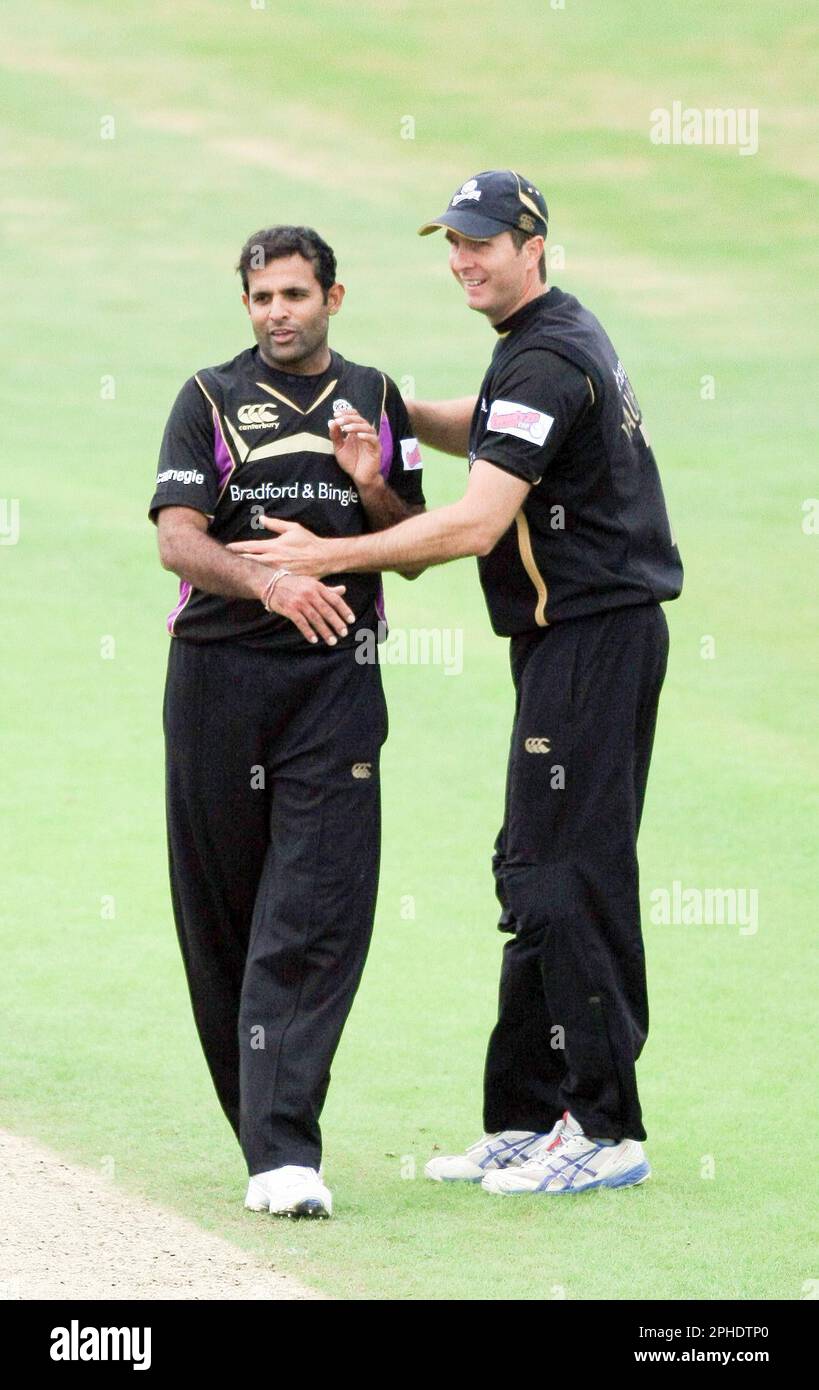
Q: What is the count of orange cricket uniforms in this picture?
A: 0